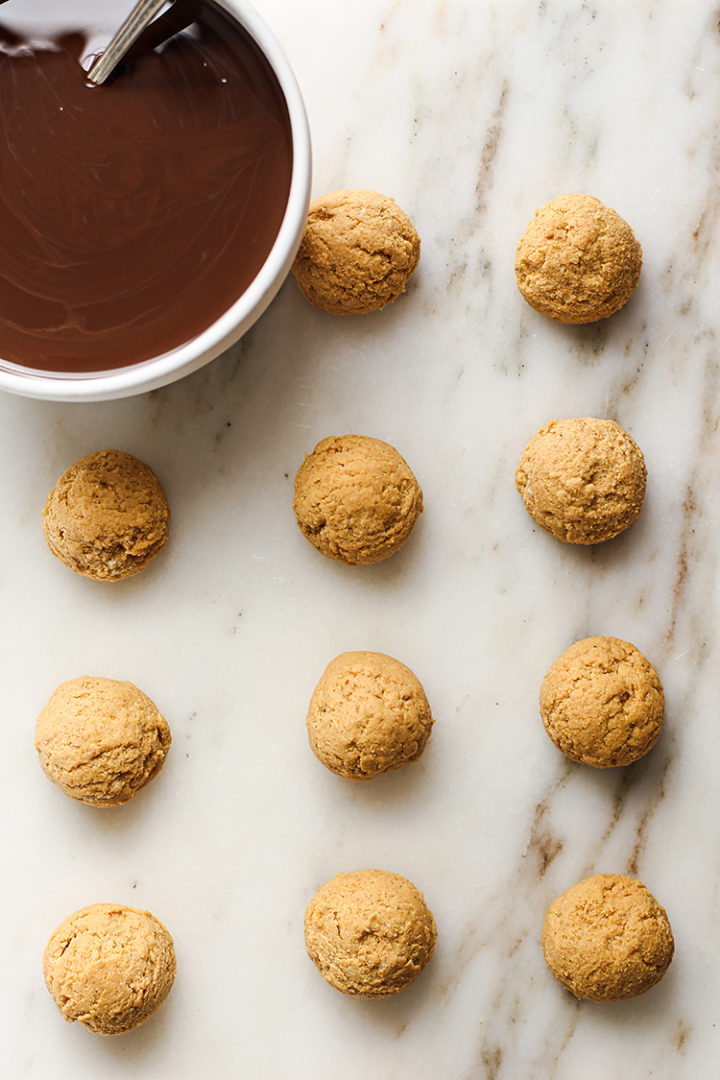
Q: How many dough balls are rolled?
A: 11